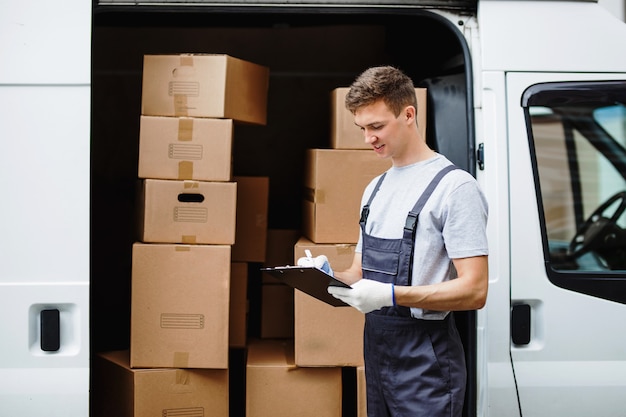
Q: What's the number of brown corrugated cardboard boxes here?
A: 14